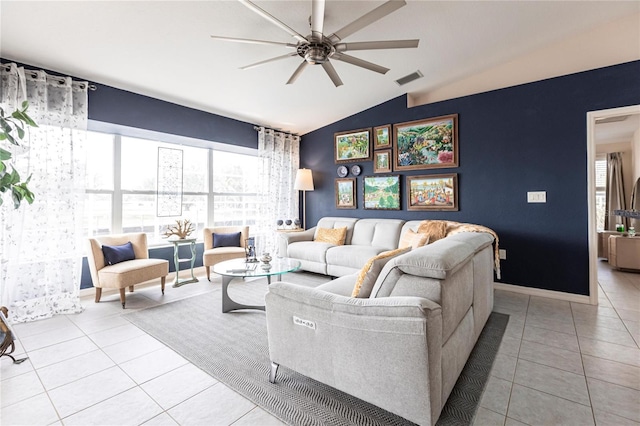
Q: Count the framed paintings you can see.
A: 7